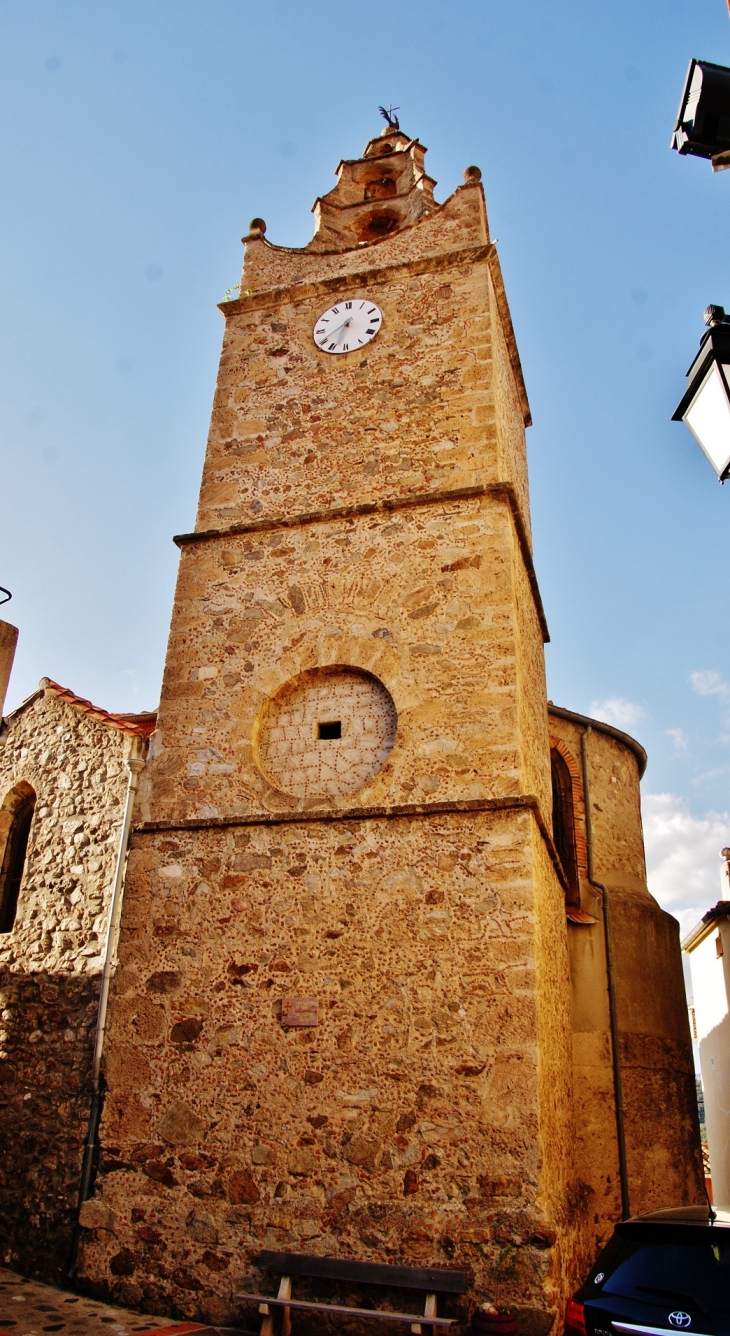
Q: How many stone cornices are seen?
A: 3